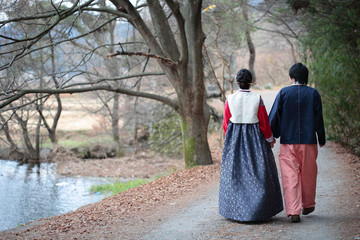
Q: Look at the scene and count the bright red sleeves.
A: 2